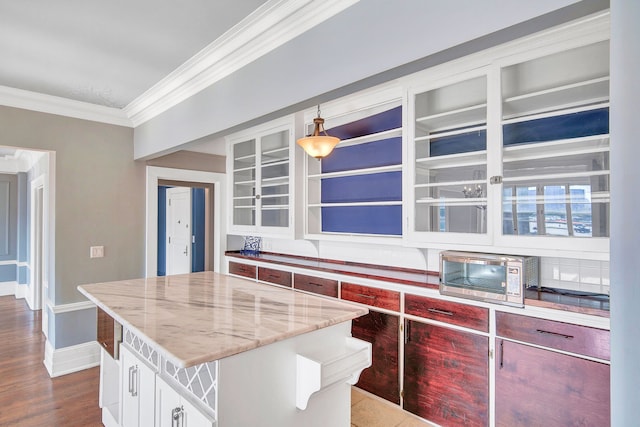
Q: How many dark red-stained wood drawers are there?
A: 6